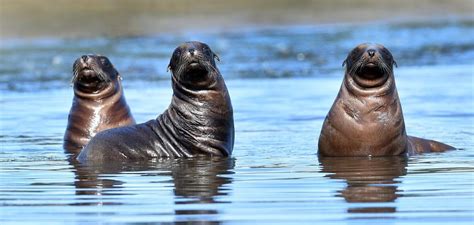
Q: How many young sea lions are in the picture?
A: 3